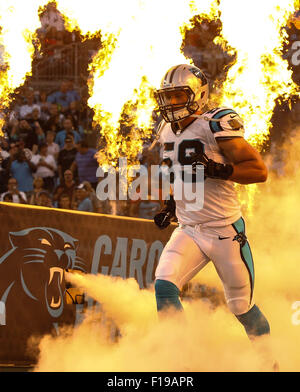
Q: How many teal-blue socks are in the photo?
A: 2